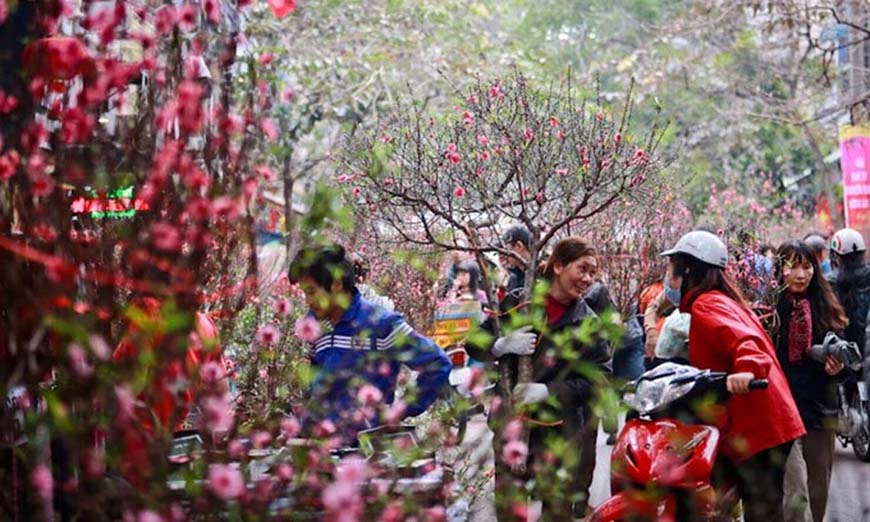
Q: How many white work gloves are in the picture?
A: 2